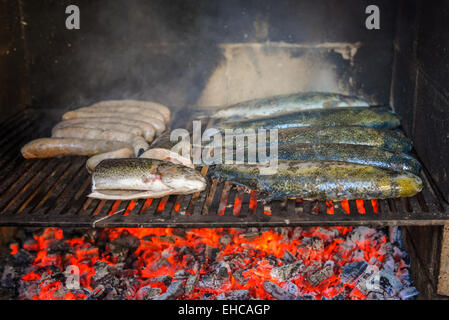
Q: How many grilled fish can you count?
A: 6